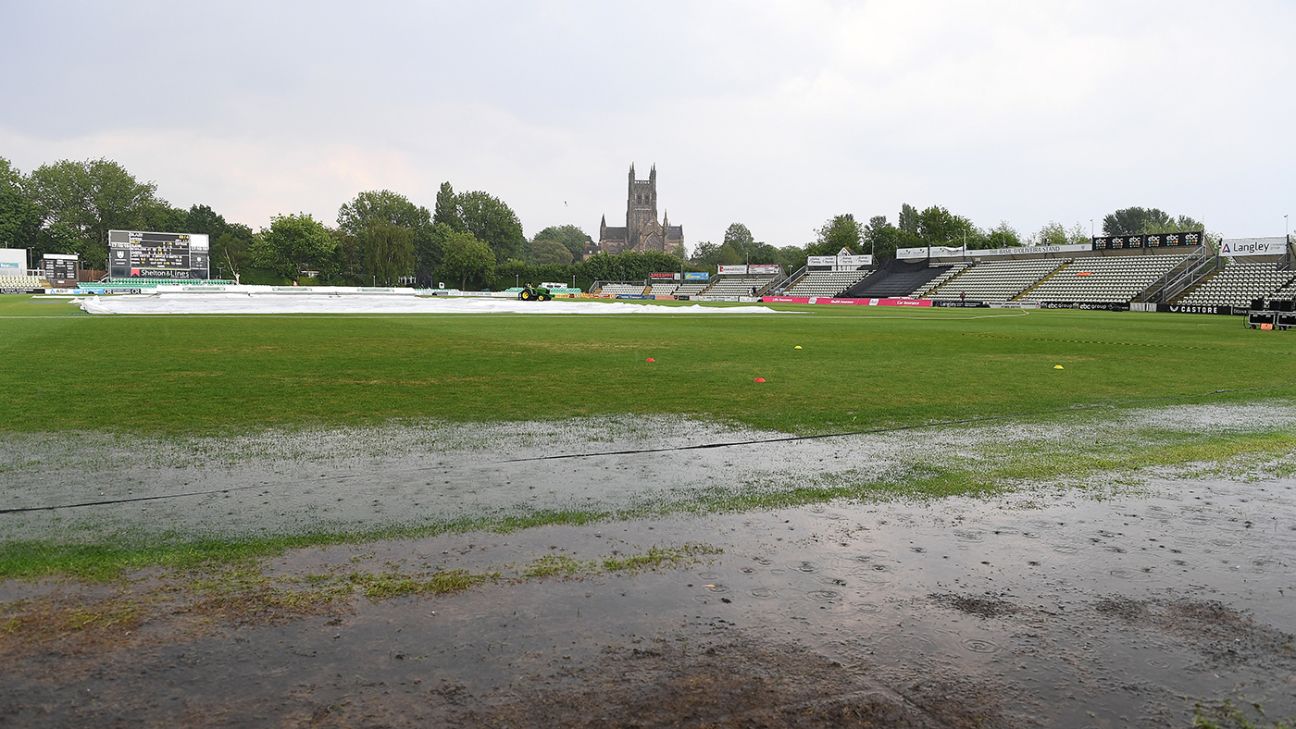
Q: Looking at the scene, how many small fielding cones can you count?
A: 4